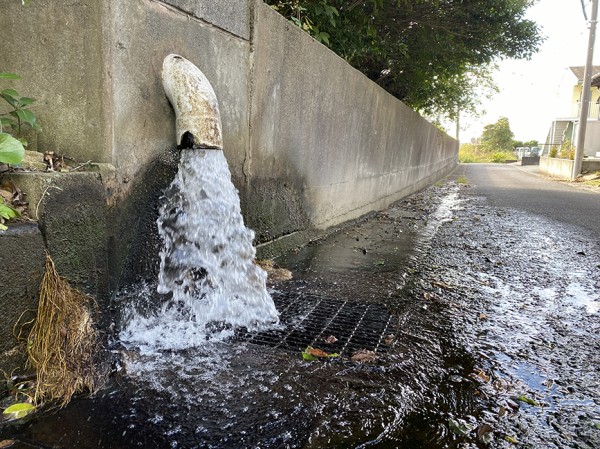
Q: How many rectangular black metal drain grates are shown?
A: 1